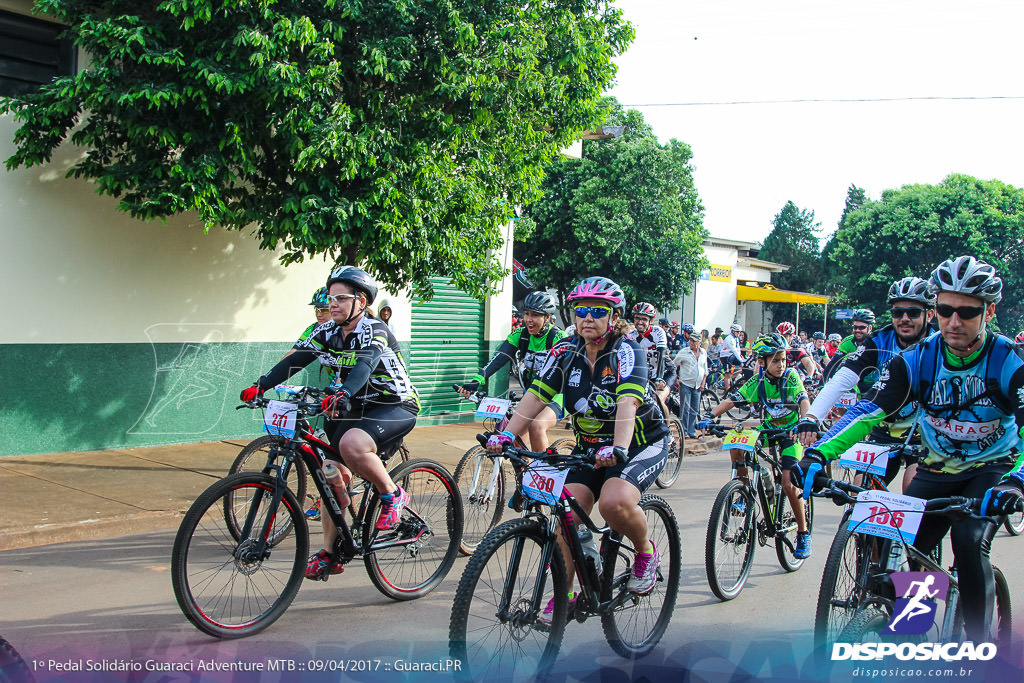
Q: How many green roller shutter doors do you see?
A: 1